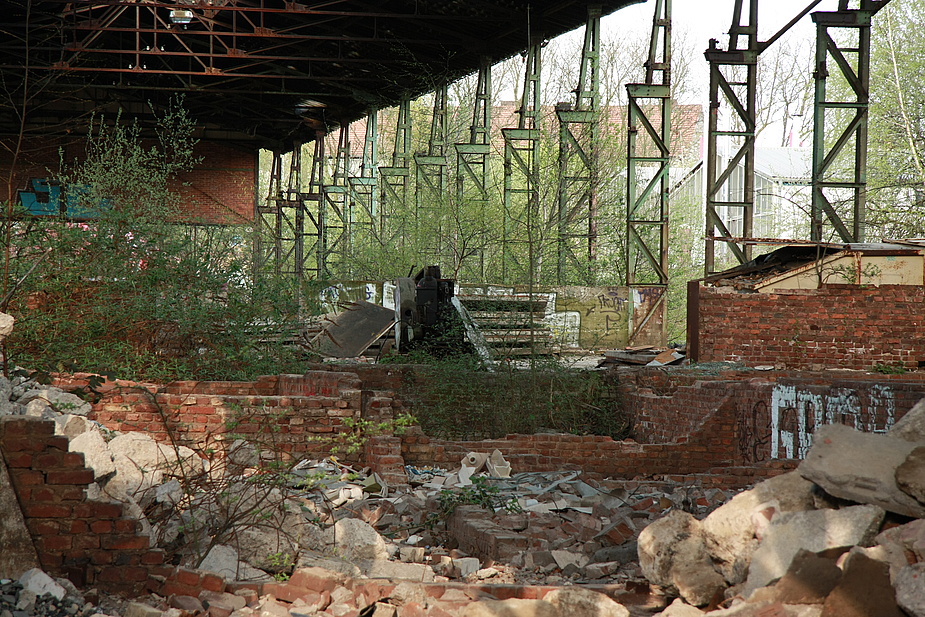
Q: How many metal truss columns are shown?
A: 13